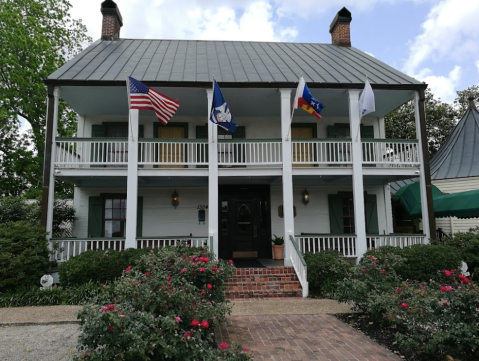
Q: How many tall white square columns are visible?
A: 6